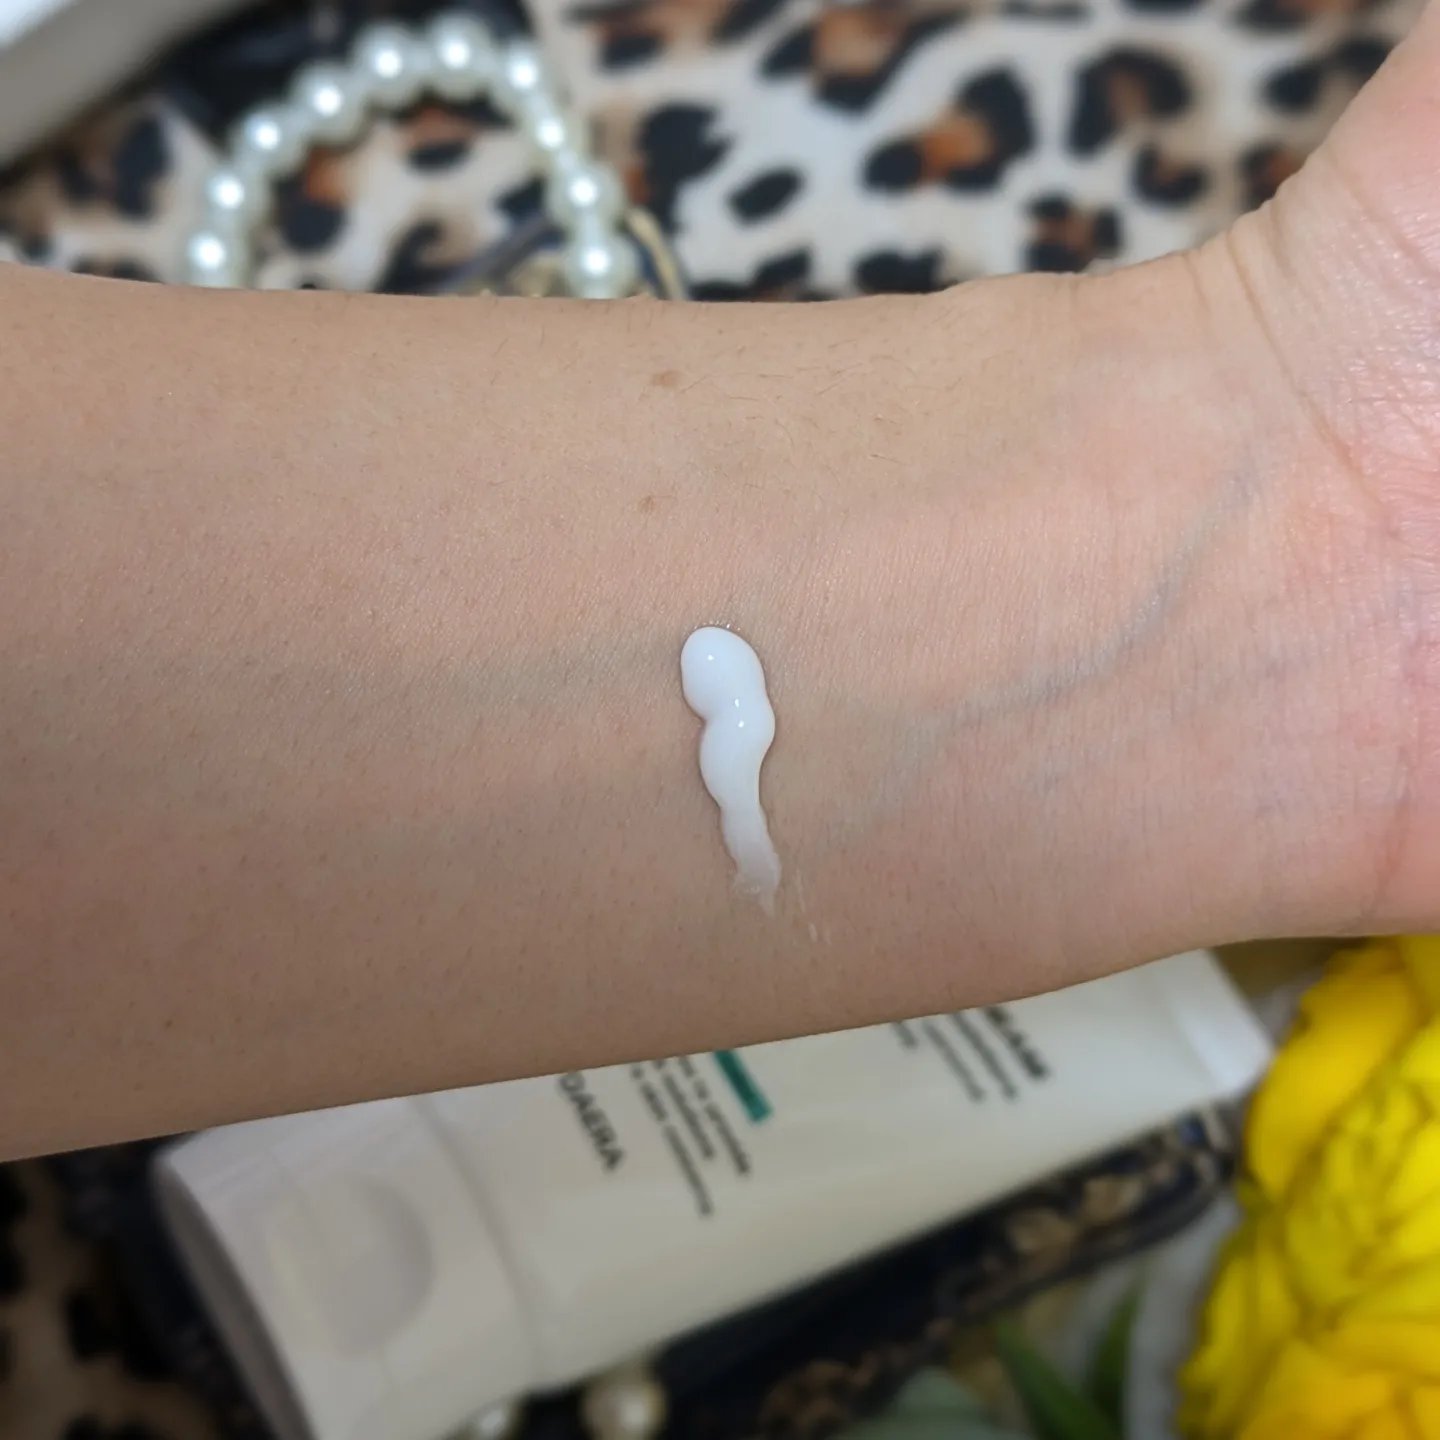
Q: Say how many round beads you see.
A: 12